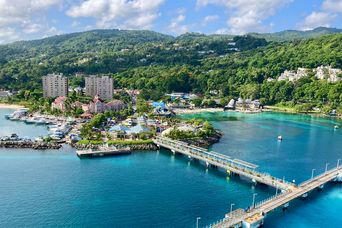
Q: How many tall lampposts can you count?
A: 7